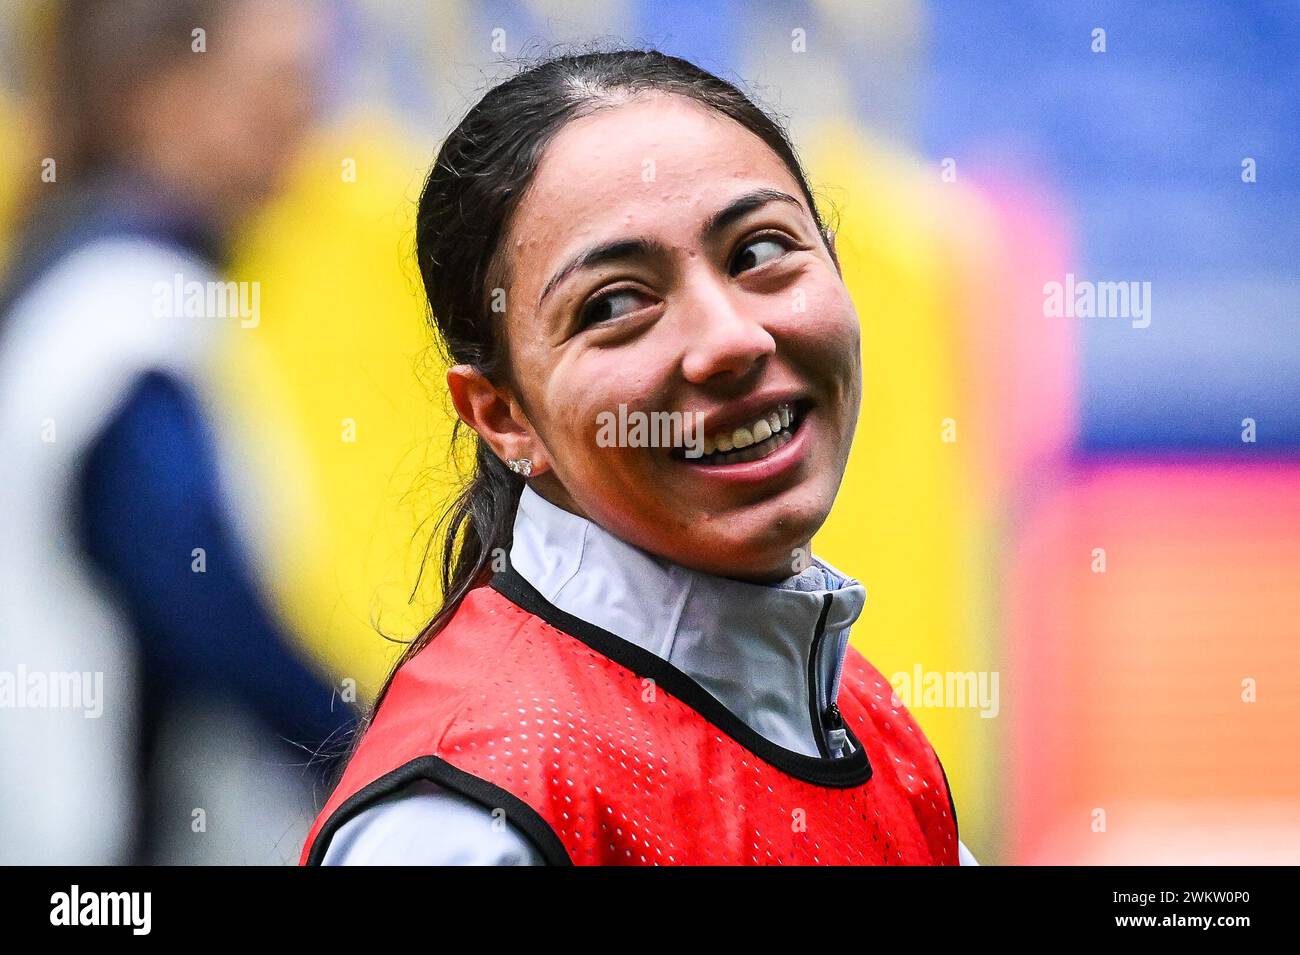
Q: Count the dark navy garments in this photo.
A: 1